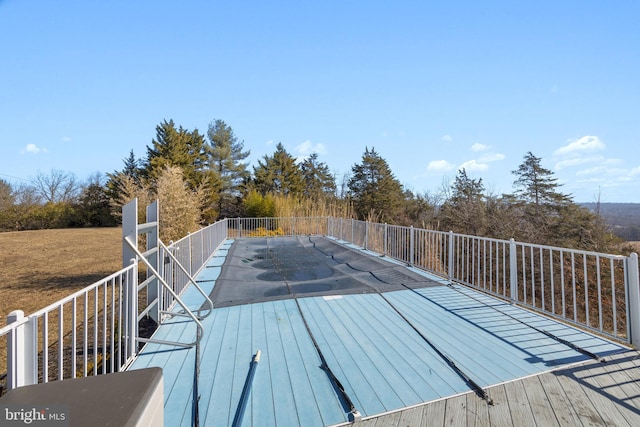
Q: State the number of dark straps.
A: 4